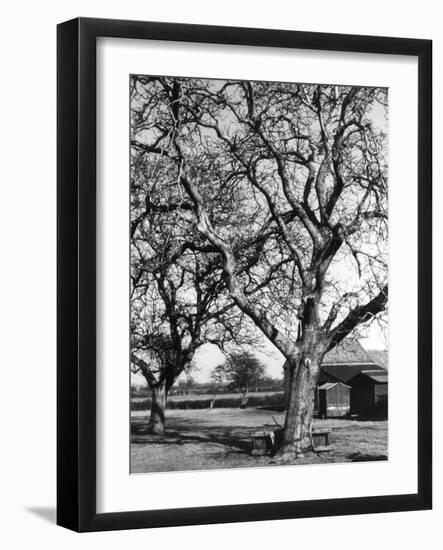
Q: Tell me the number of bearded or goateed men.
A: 0